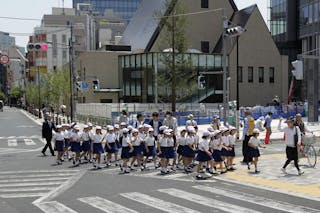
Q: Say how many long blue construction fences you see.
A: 1